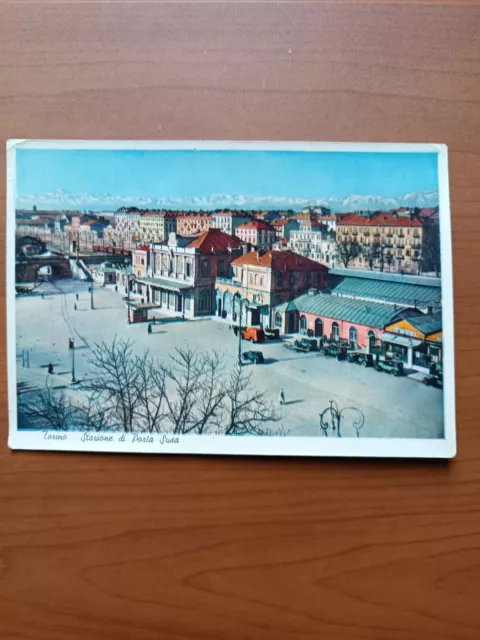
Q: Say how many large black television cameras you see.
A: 0